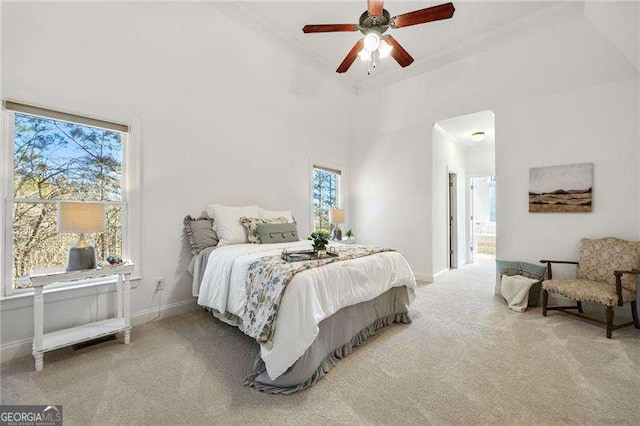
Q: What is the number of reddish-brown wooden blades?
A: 5